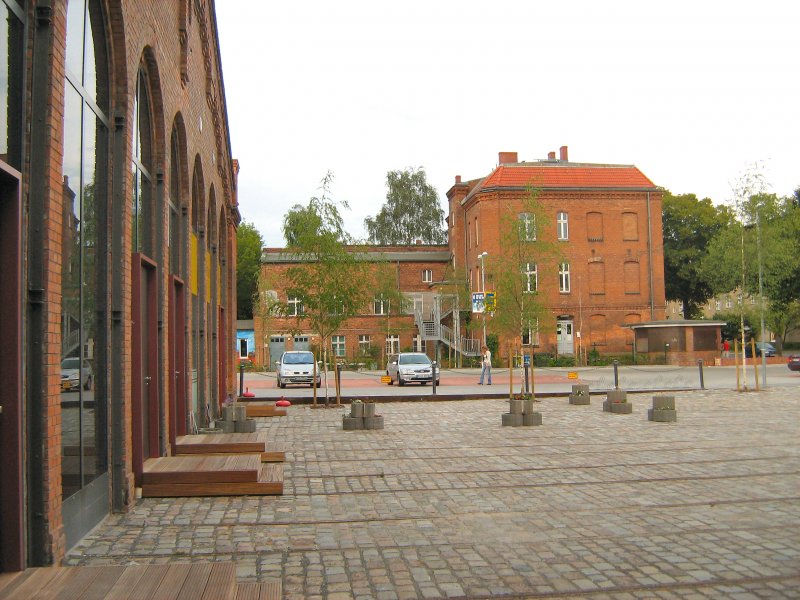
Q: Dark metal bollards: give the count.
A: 6